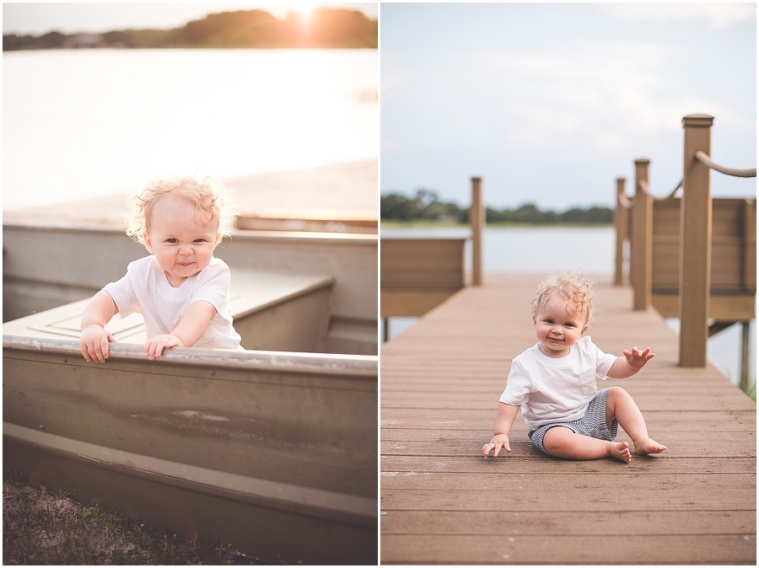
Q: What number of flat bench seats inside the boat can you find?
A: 1